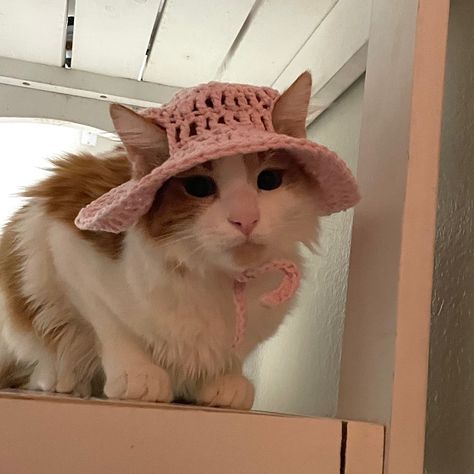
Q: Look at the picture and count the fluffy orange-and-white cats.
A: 1